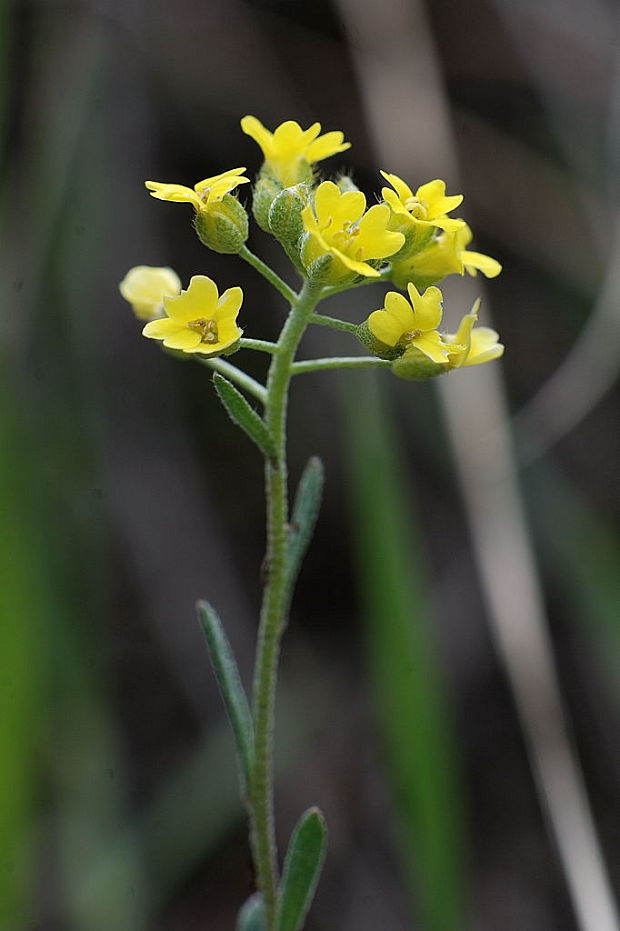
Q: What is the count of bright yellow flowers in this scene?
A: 9